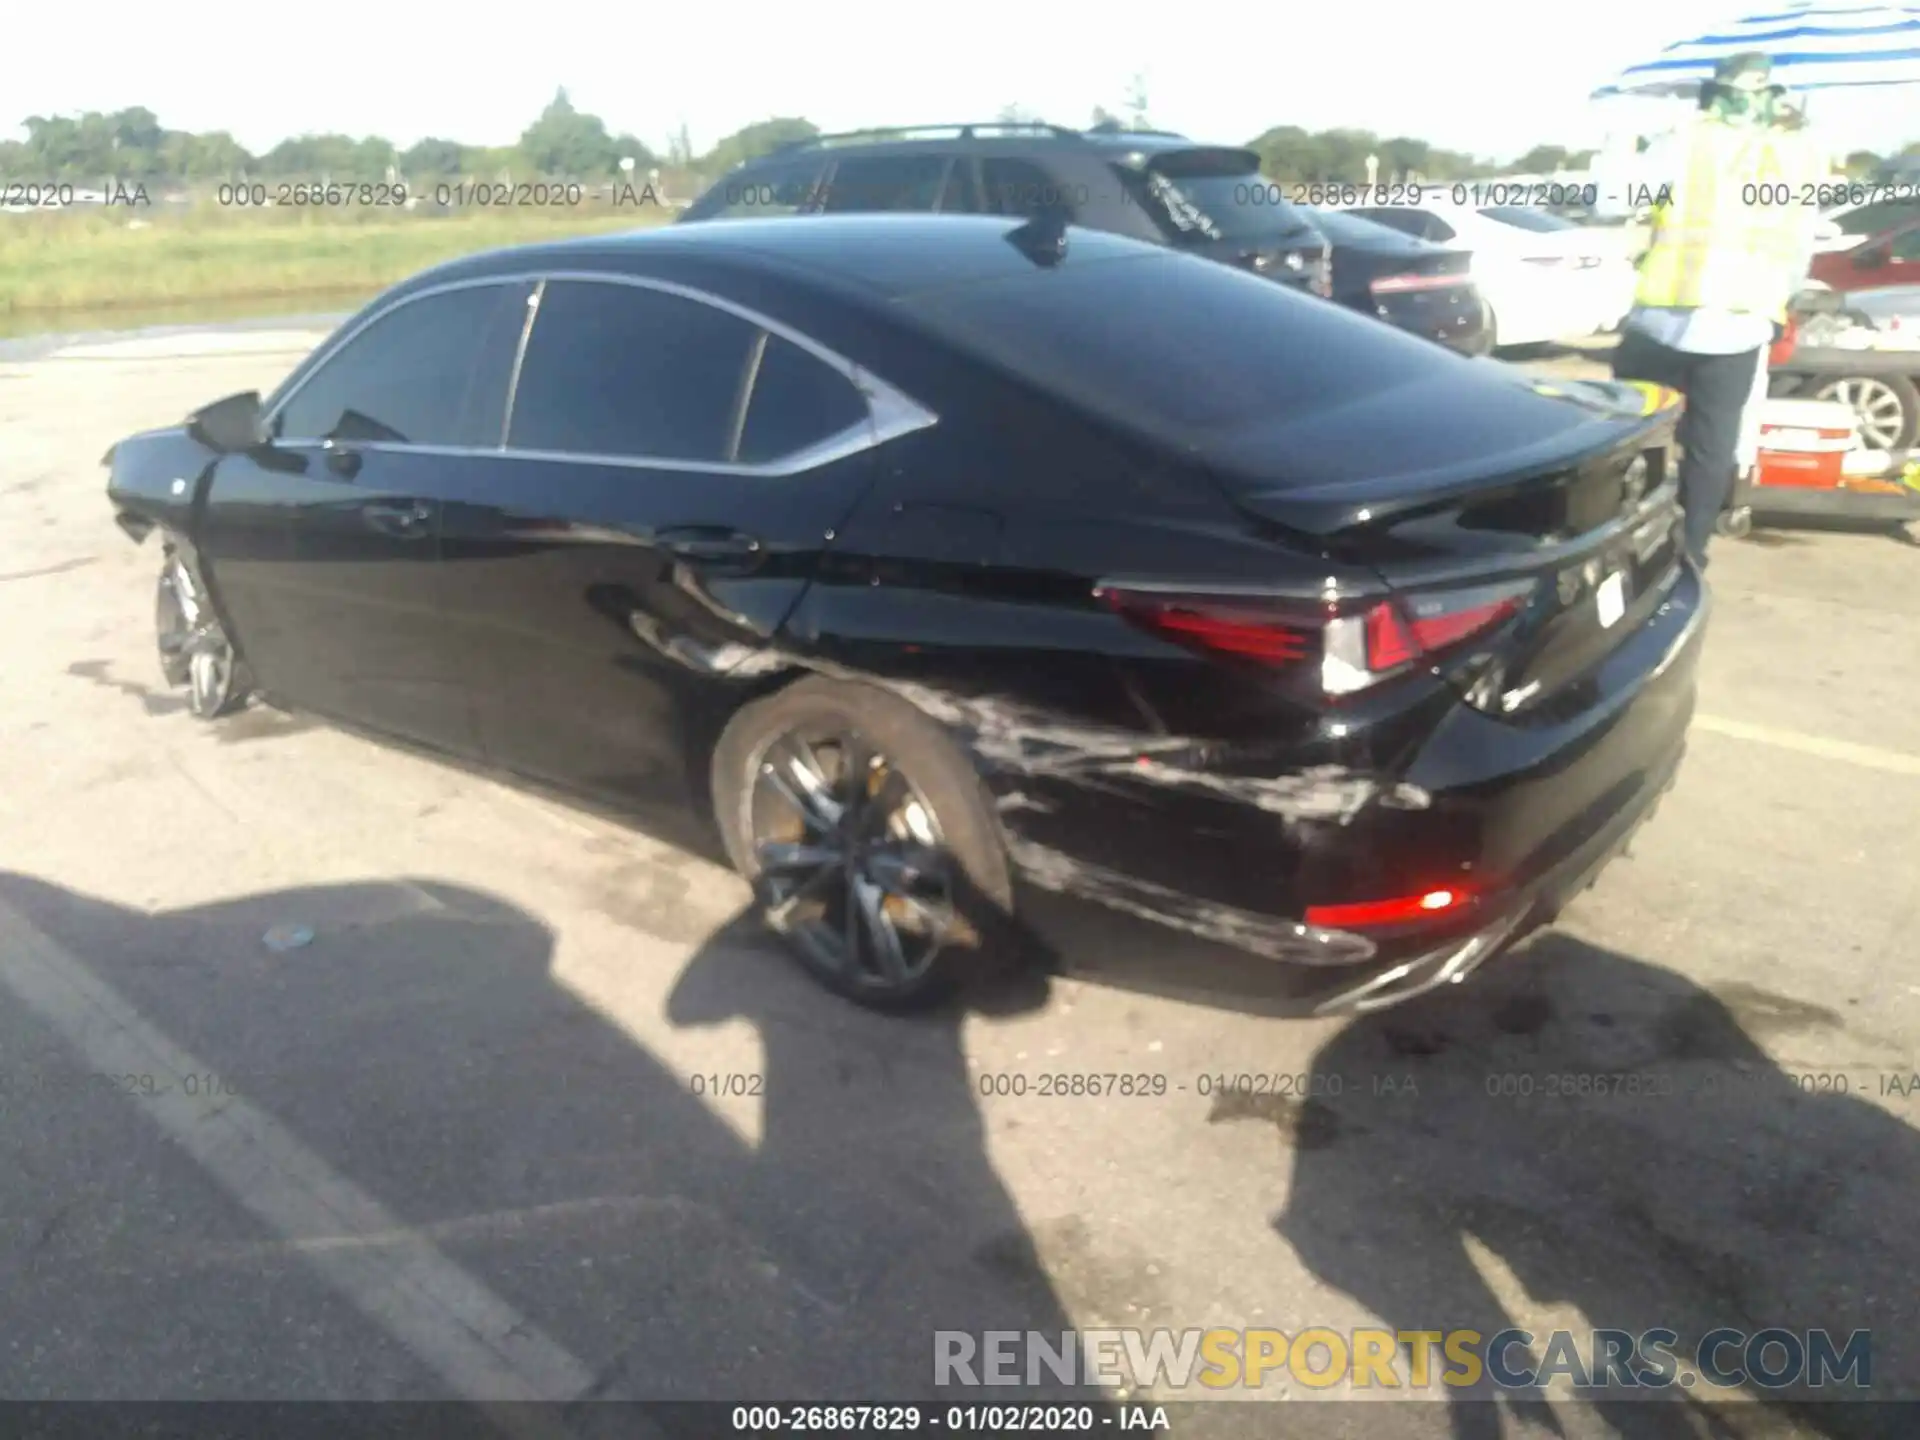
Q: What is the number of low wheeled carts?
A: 1